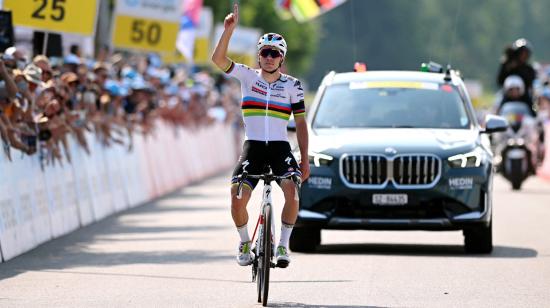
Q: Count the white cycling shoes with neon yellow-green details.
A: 2